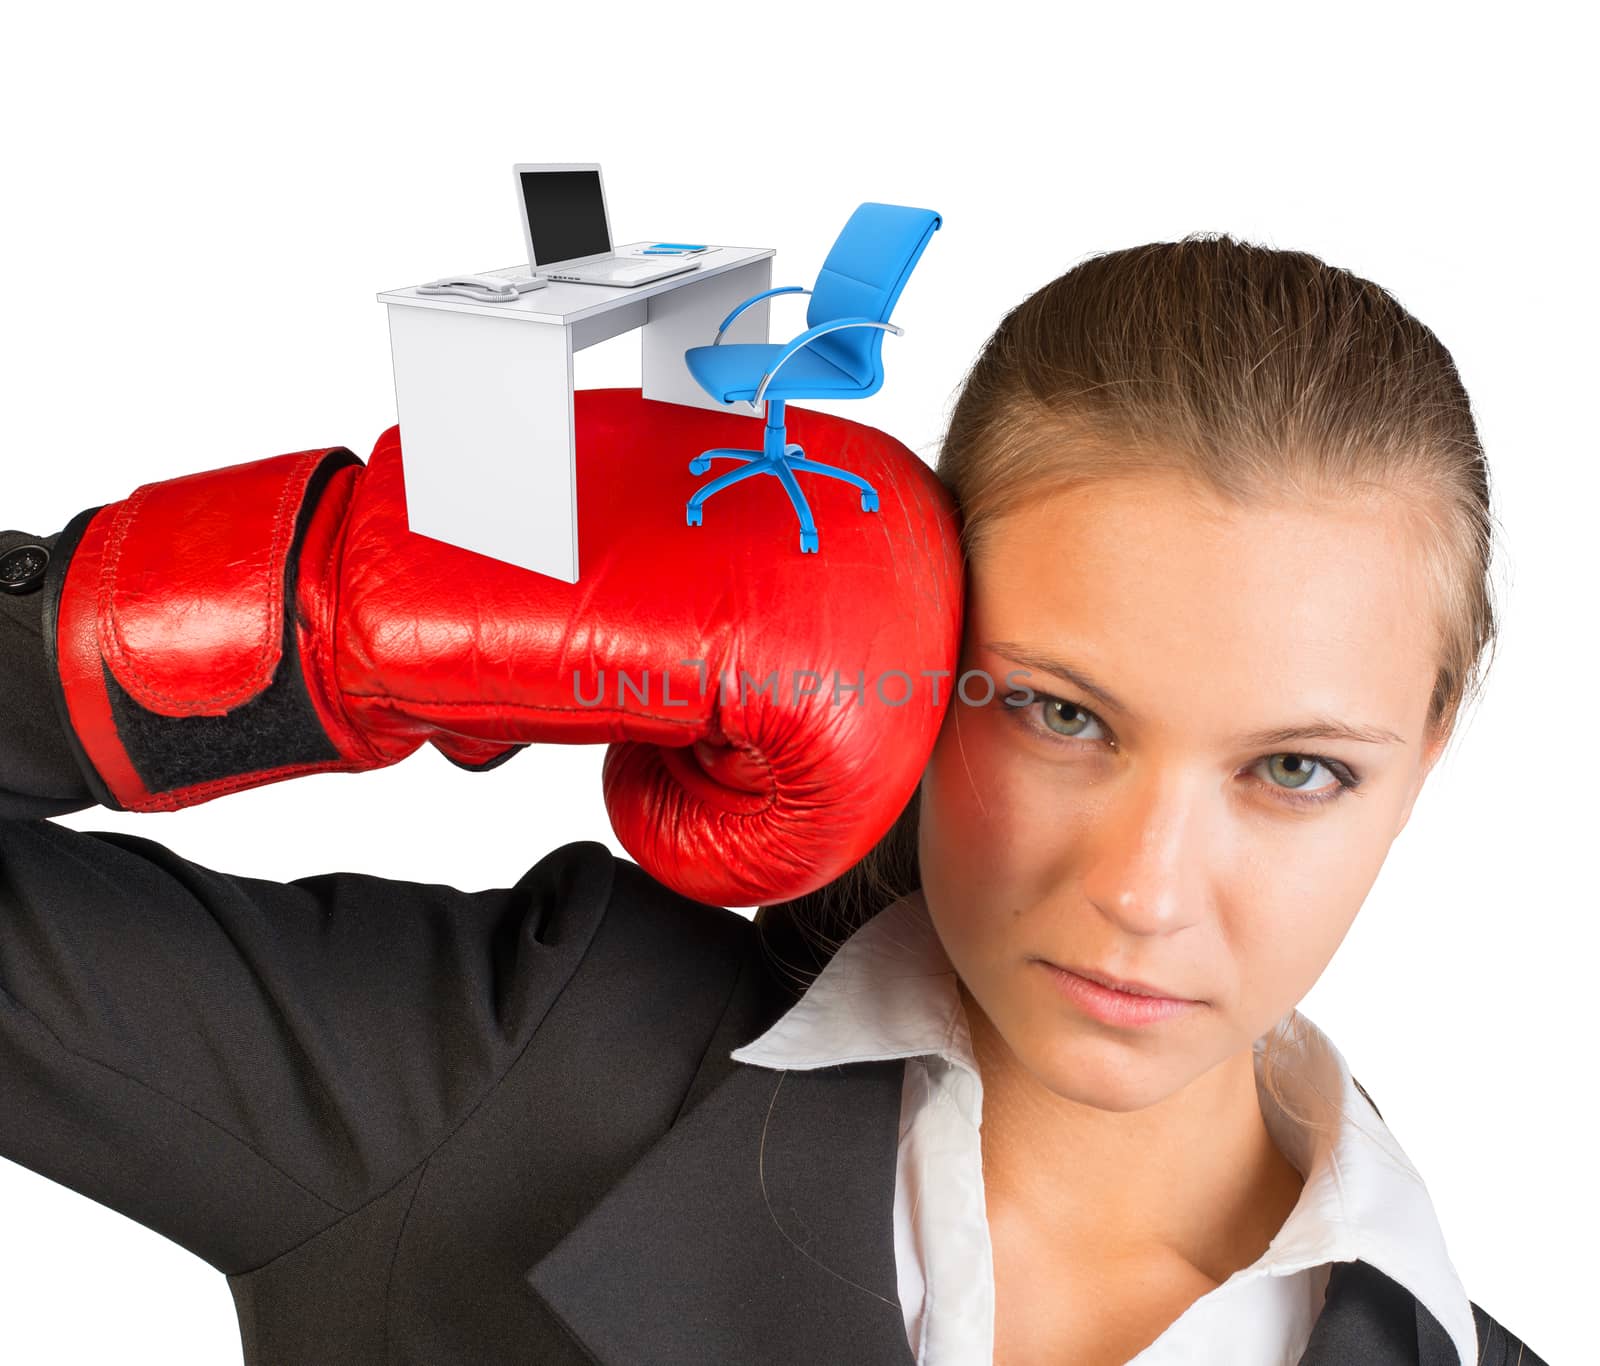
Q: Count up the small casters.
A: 5